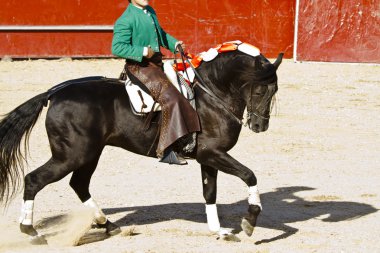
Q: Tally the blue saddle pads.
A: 0